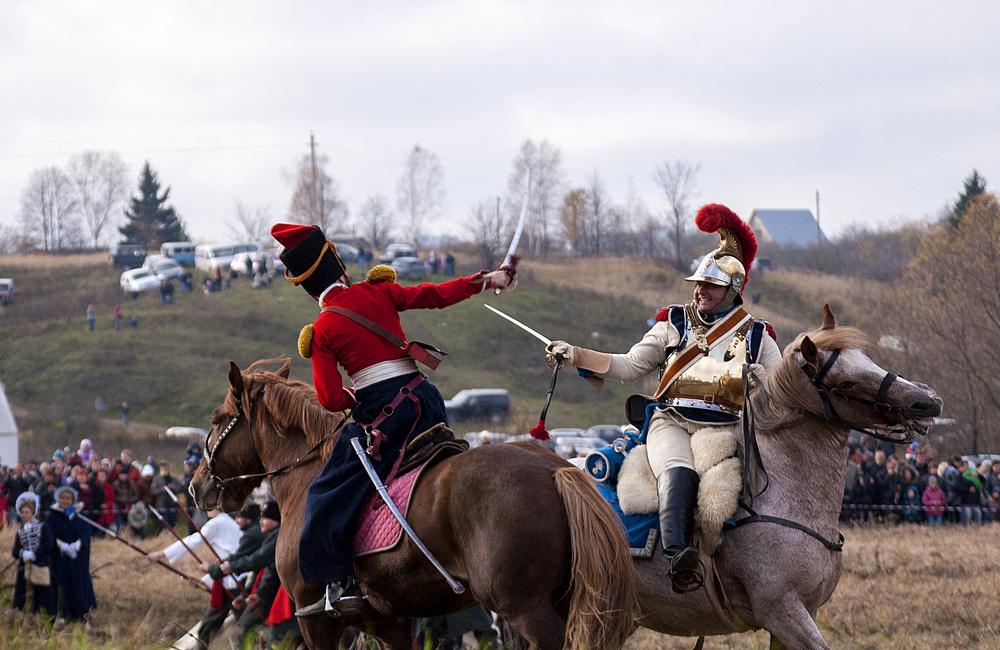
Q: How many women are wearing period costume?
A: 2